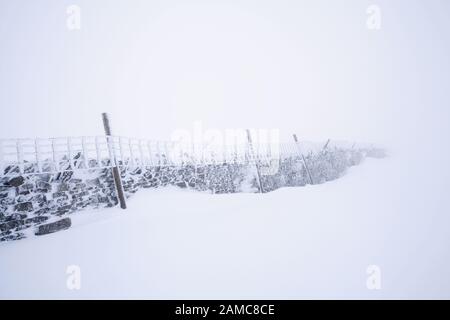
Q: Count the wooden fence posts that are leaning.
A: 4